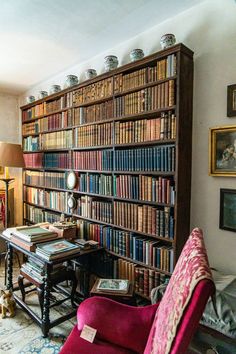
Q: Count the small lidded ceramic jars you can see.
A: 8